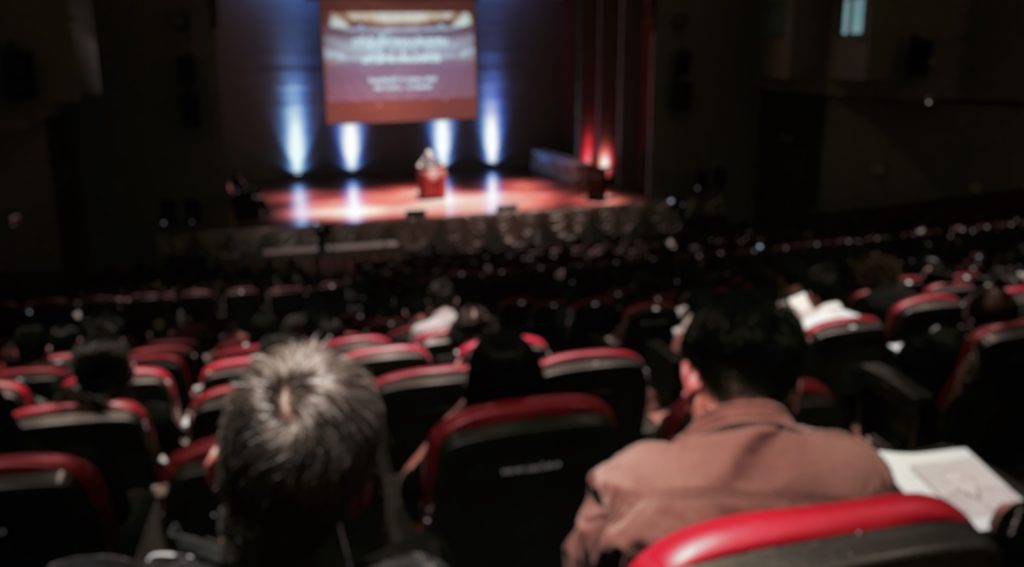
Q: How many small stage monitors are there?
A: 2